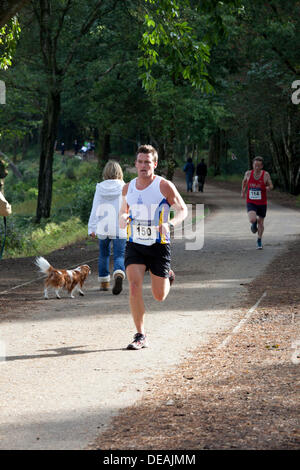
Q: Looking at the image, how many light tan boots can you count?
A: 2